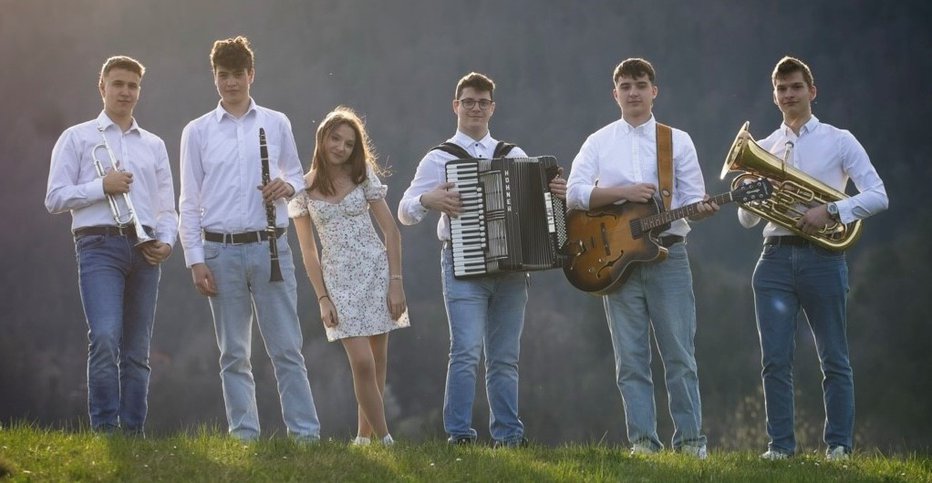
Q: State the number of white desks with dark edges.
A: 0